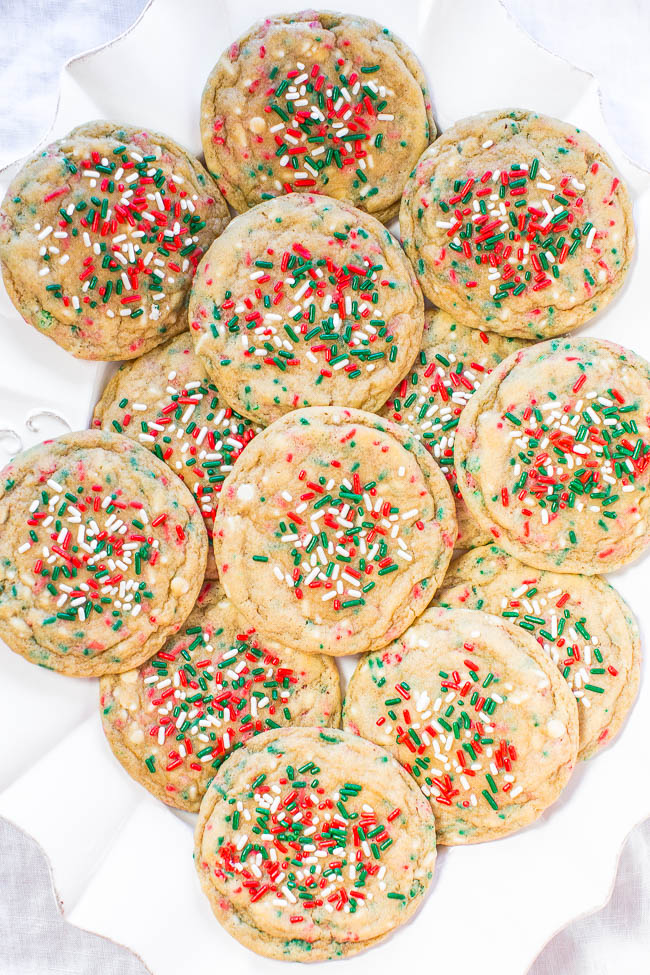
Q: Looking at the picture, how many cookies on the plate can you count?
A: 13